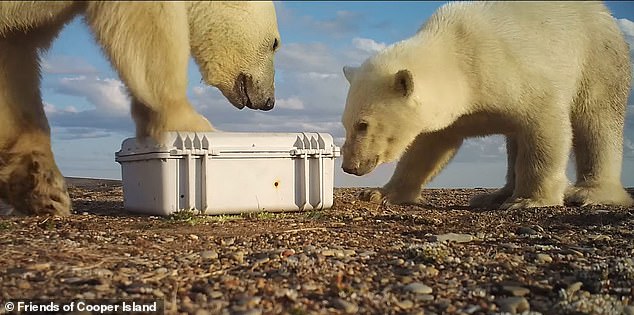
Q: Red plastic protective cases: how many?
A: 0